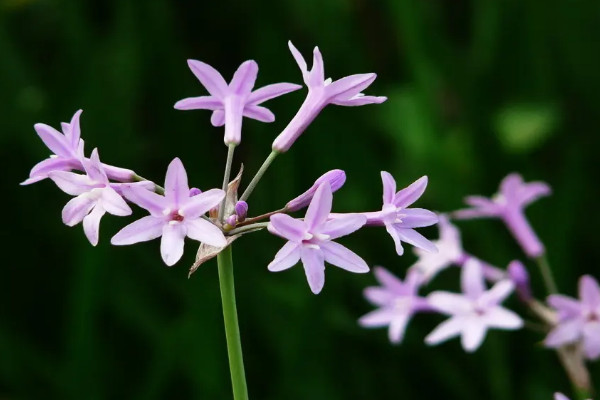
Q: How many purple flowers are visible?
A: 12